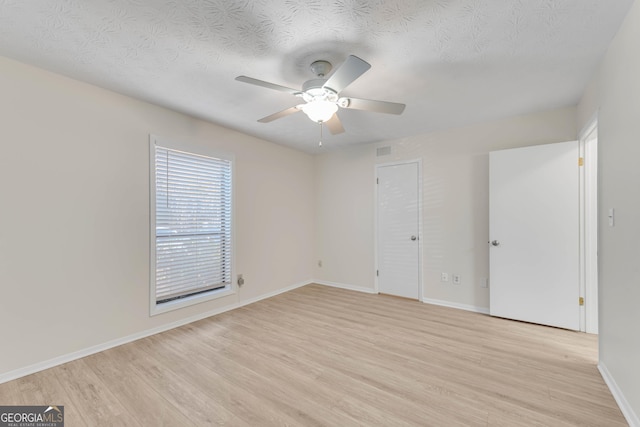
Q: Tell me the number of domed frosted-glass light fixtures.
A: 1